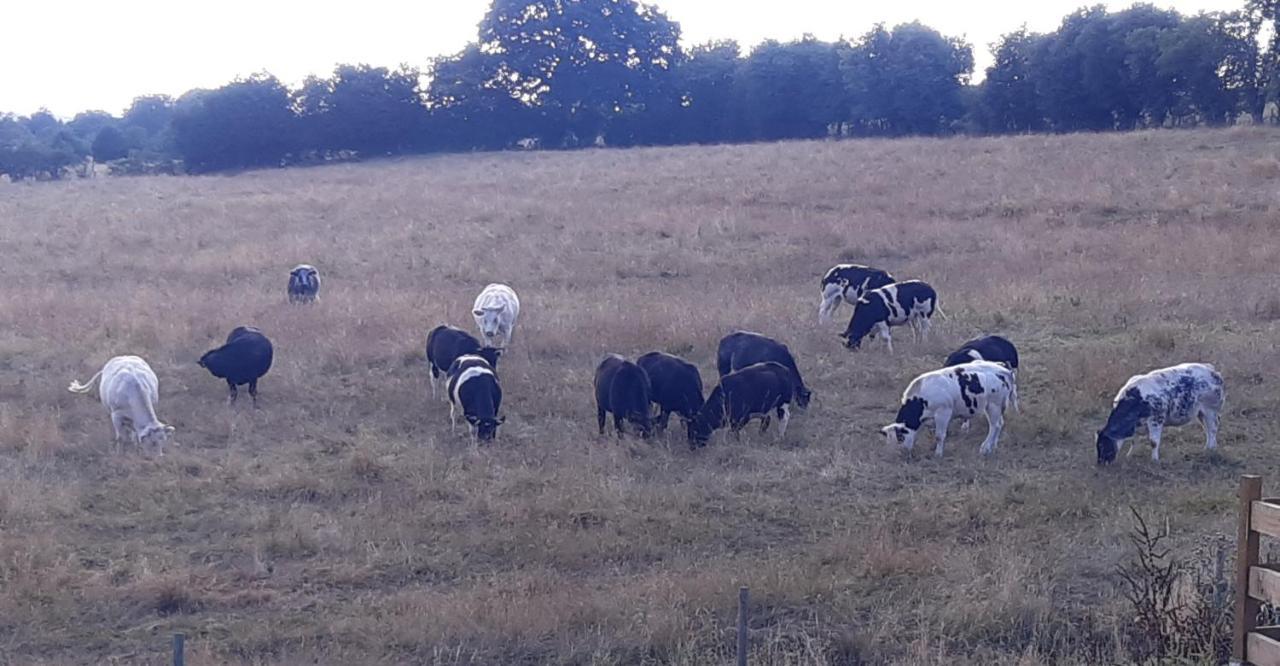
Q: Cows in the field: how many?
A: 15